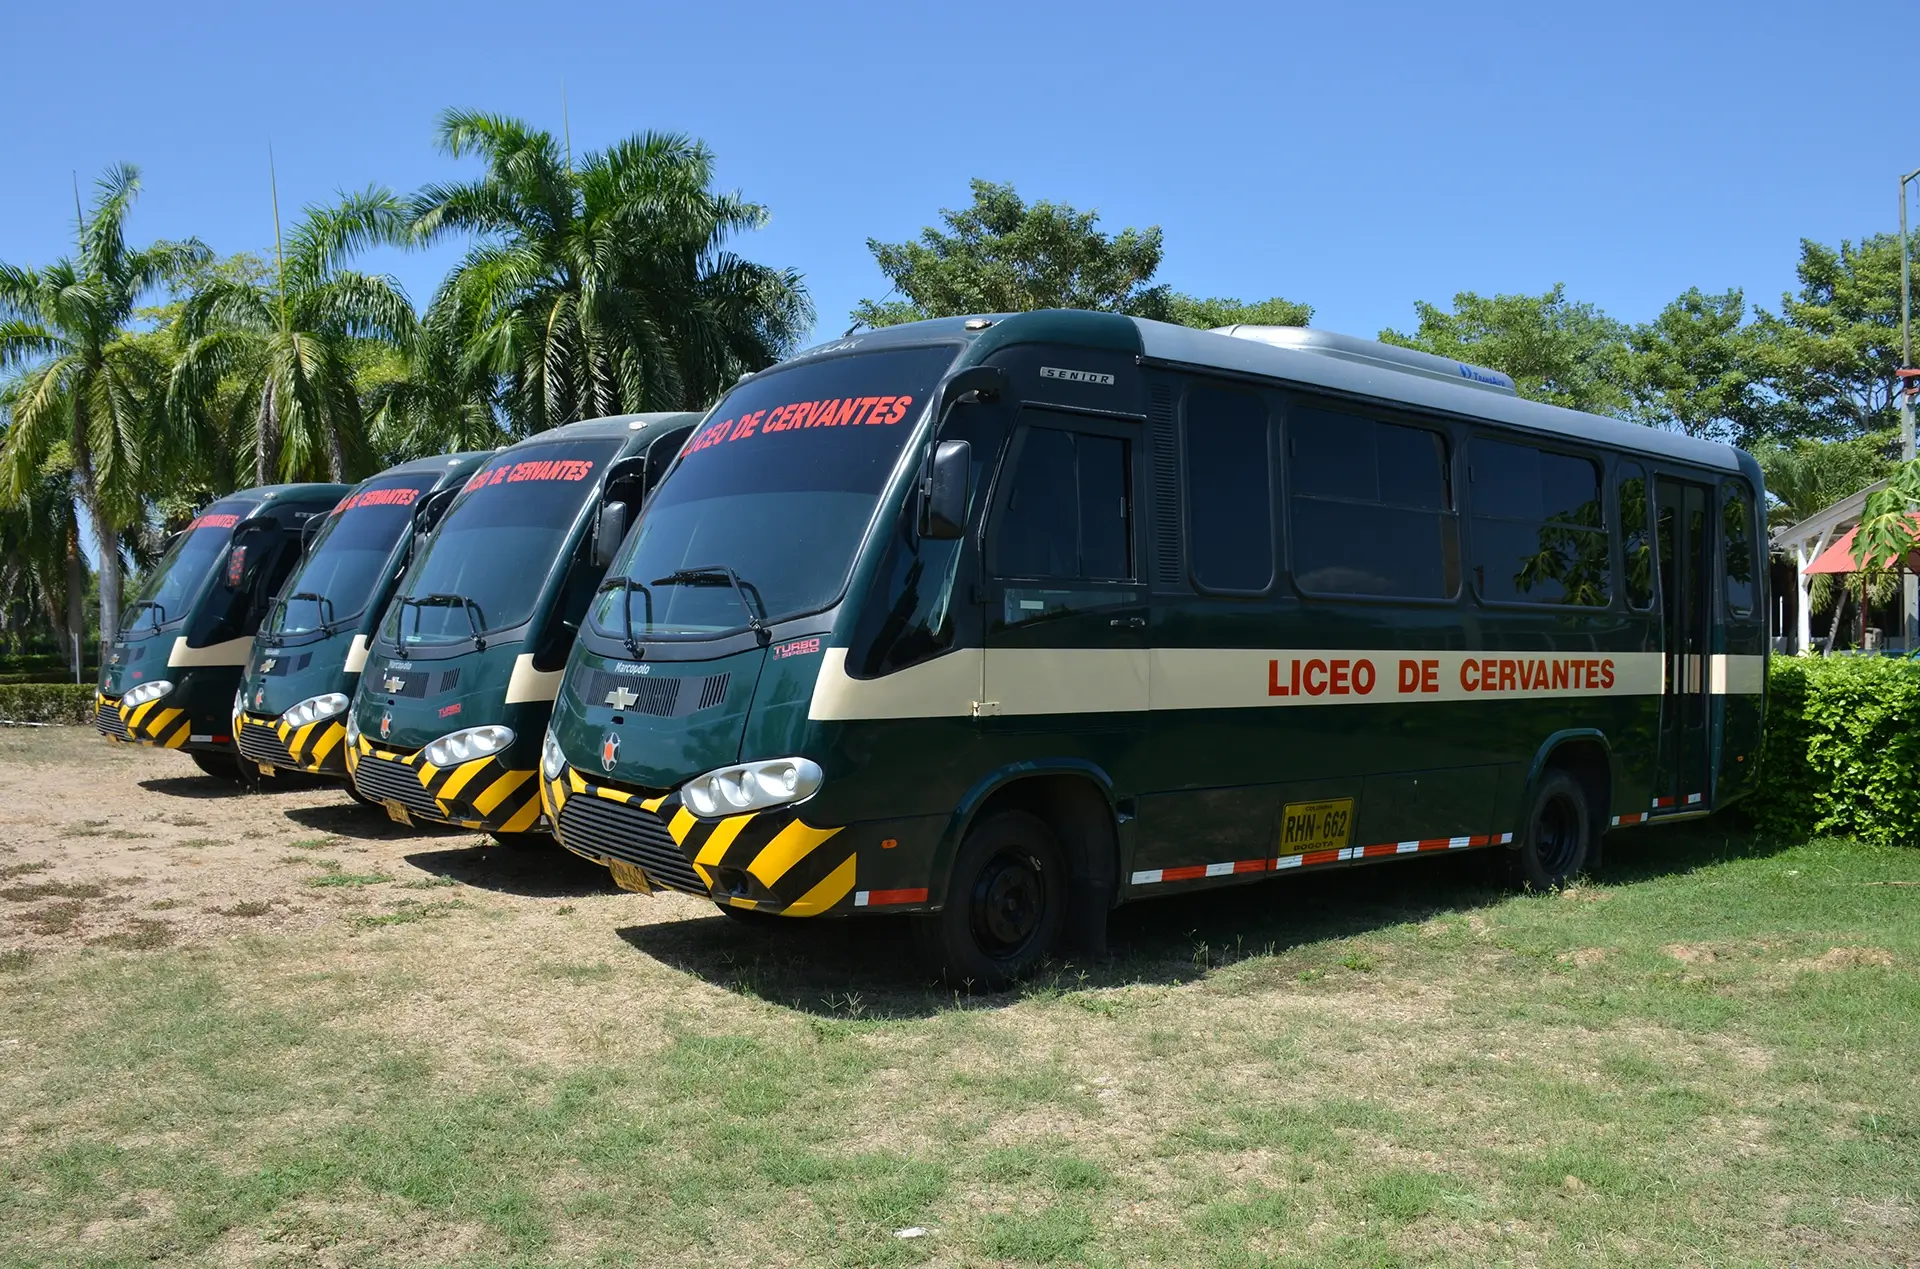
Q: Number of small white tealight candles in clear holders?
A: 0